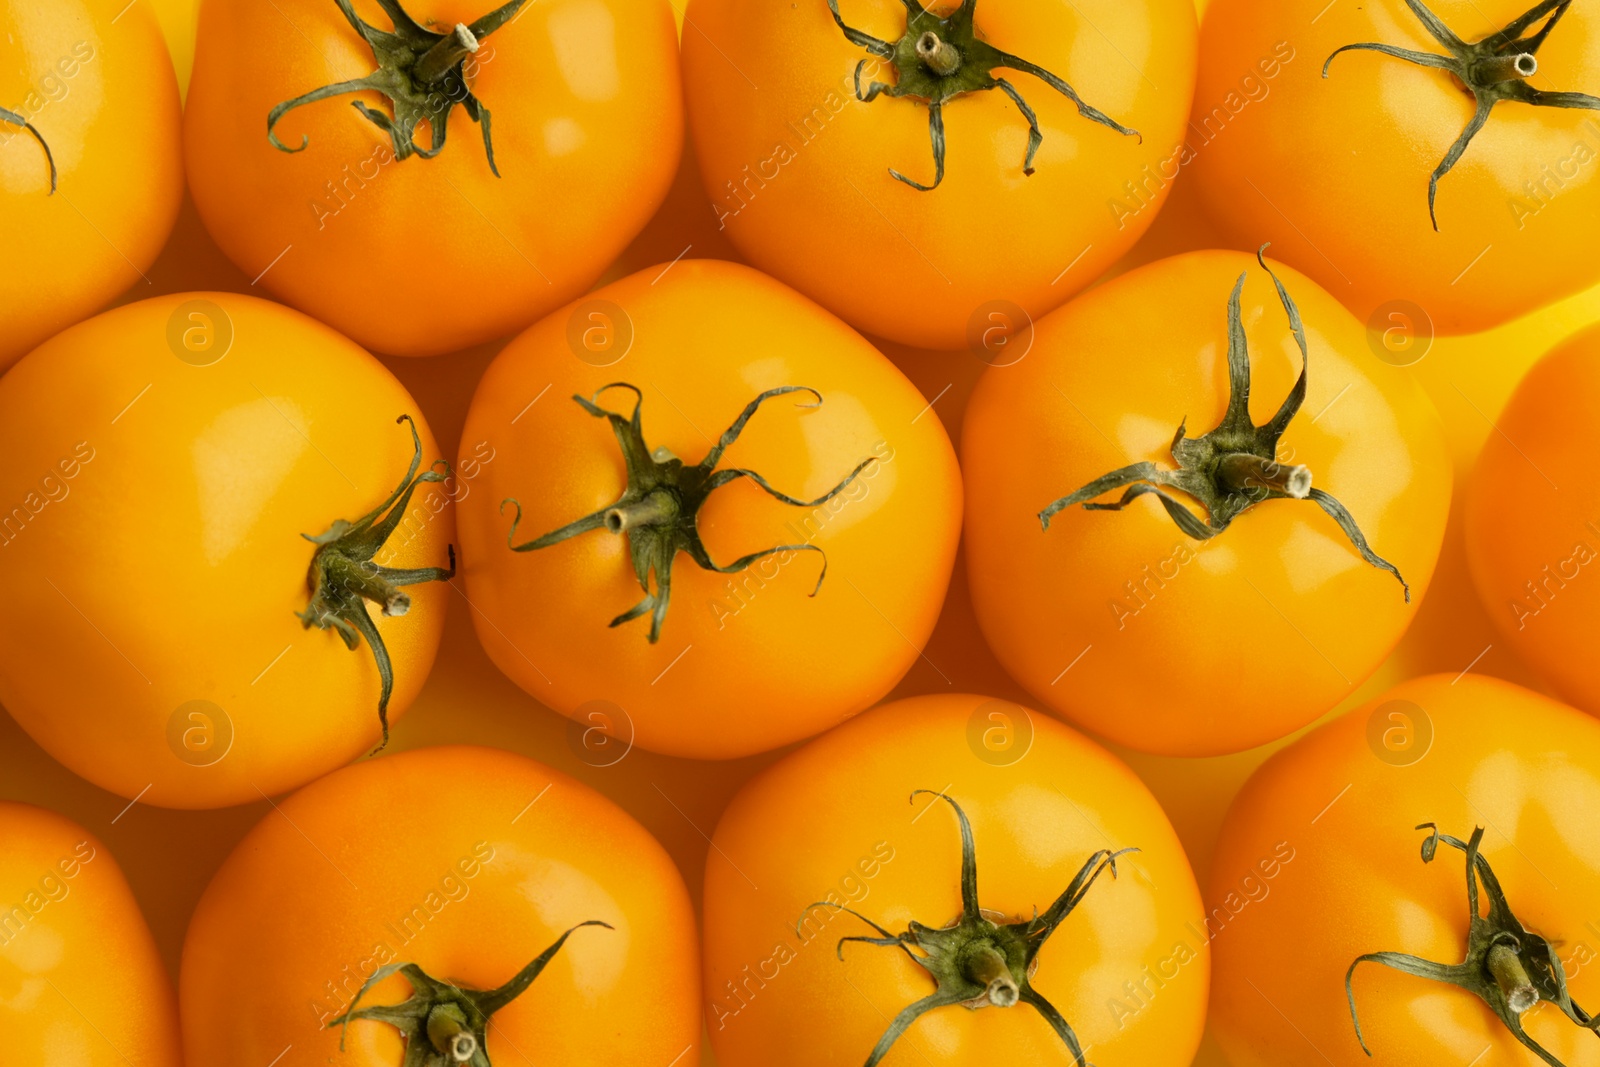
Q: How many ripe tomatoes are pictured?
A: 12